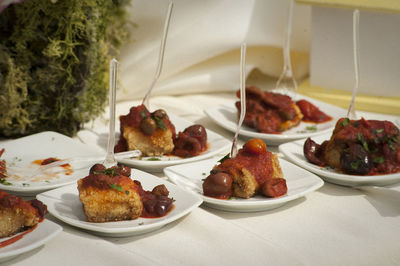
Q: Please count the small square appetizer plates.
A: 7